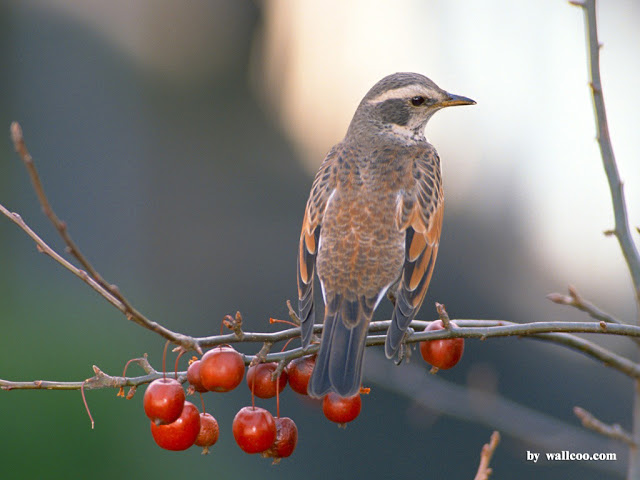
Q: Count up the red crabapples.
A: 11